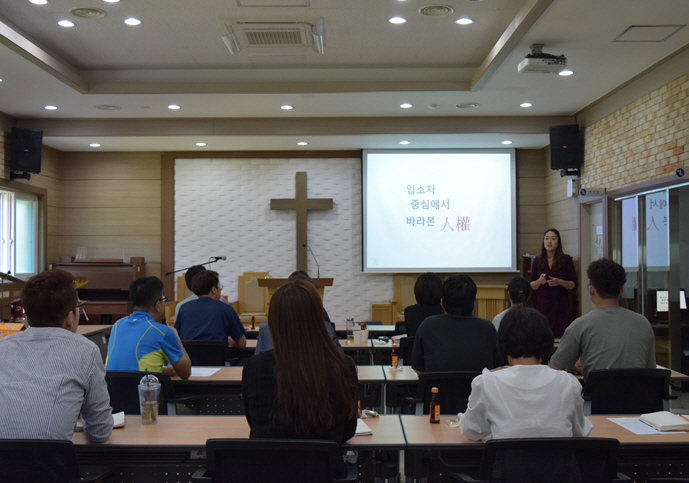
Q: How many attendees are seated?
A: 11